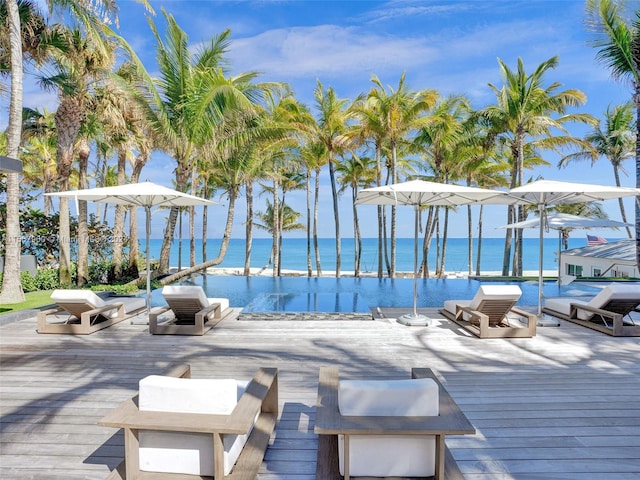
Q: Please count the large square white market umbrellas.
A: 4